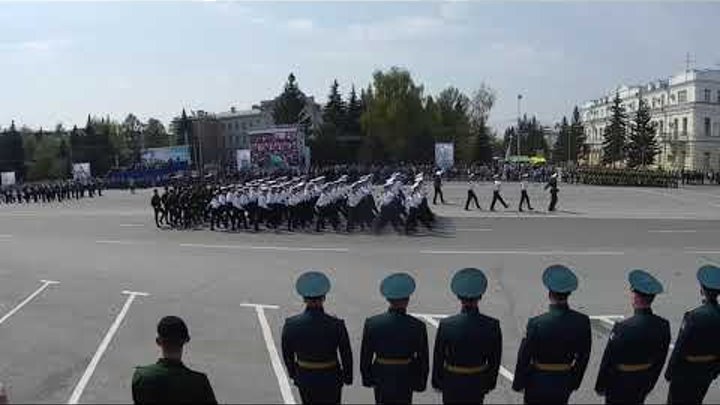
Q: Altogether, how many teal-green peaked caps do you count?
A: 6